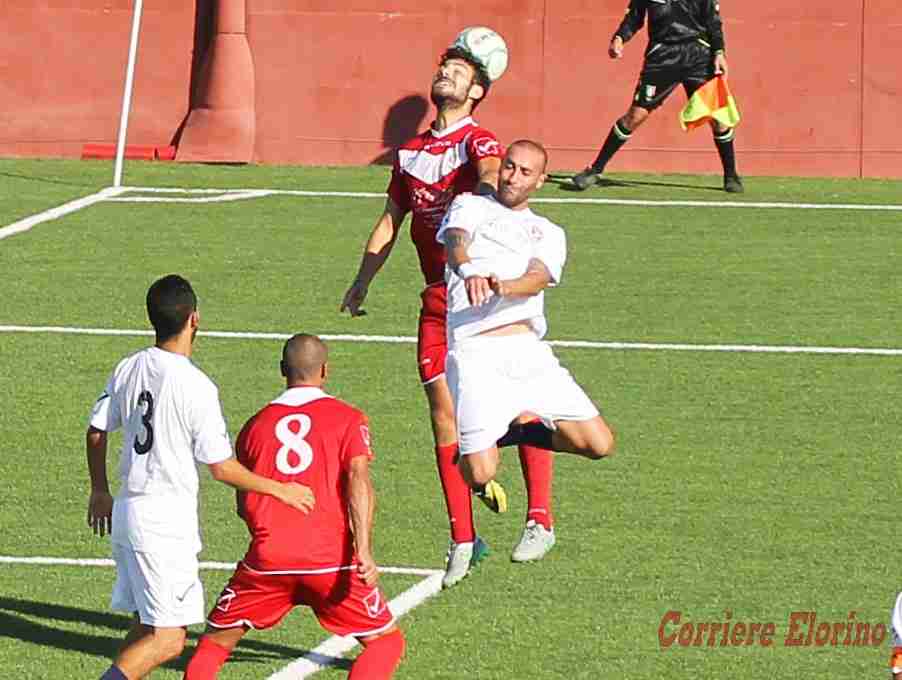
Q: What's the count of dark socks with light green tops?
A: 2